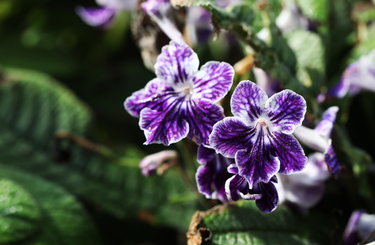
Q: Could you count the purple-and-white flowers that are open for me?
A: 2